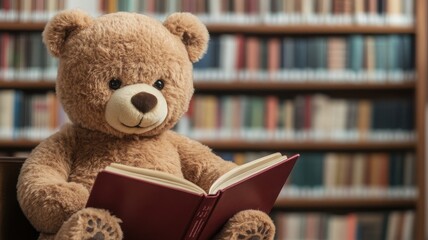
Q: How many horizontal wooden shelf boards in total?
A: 4